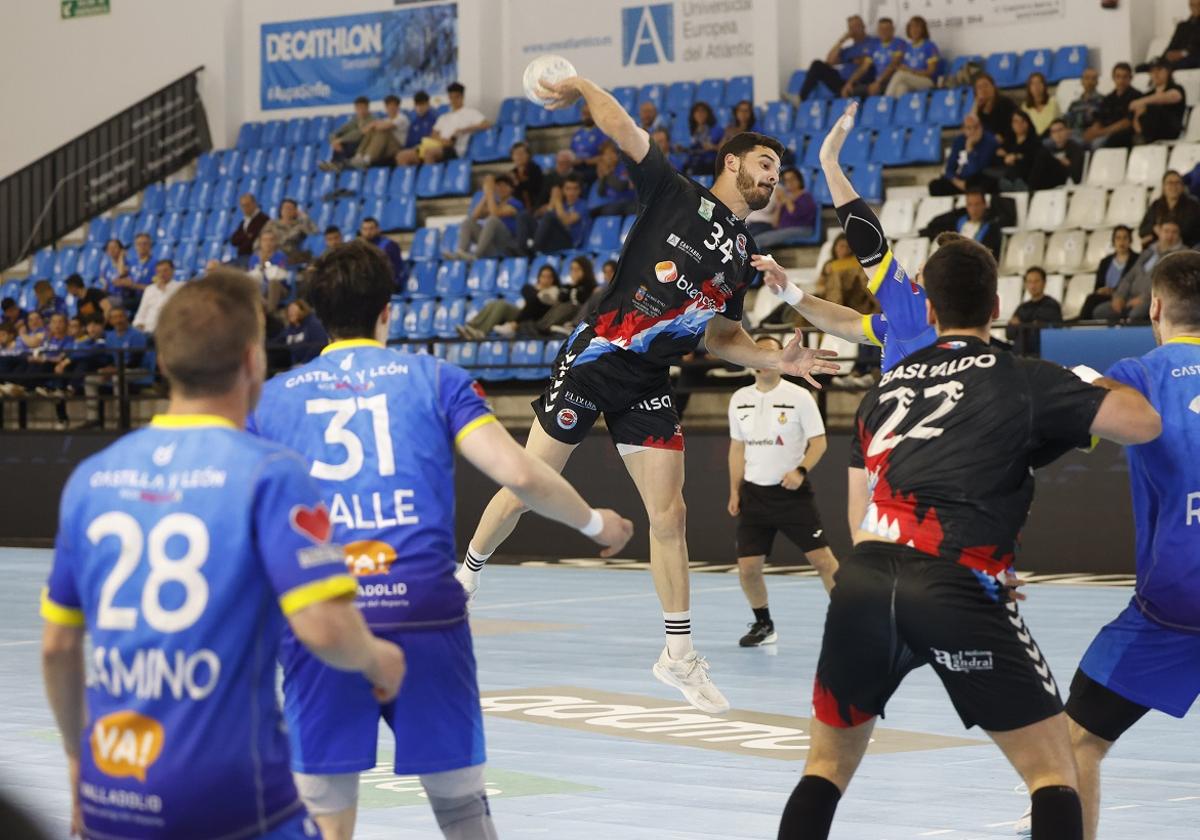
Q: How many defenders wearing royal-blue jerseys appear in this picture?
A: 4